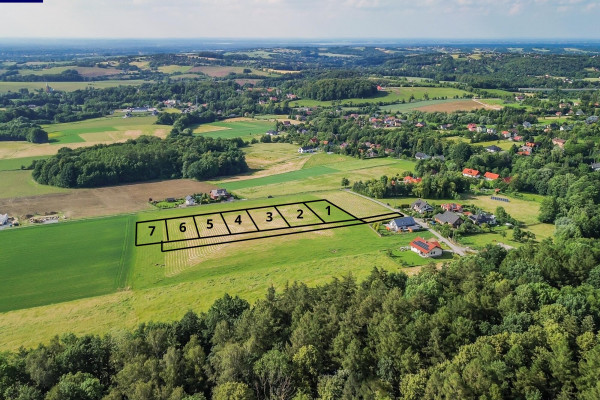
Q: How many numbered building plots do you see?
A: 7